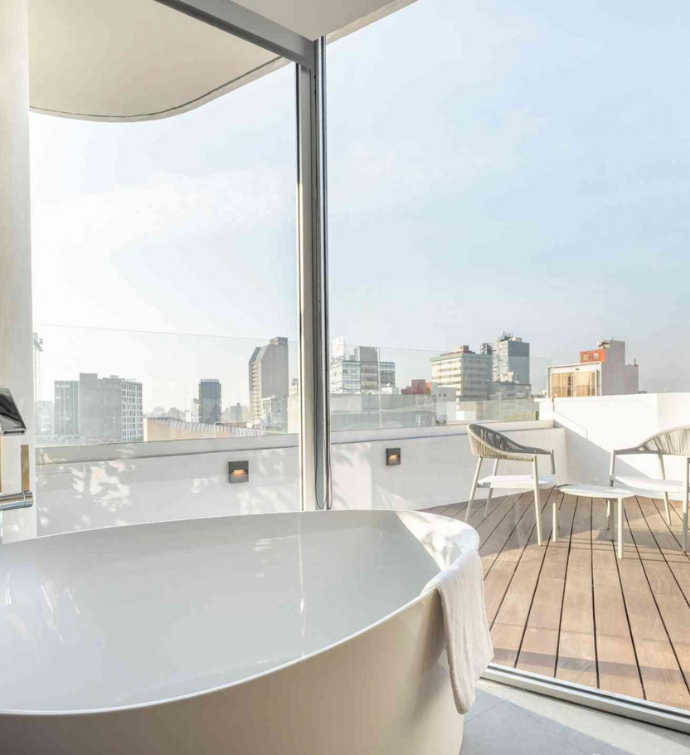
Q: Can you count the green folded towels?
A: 0